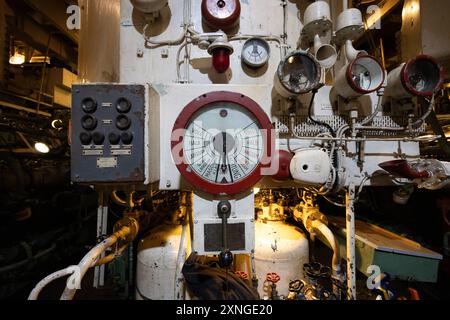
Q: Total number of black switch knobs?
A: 8